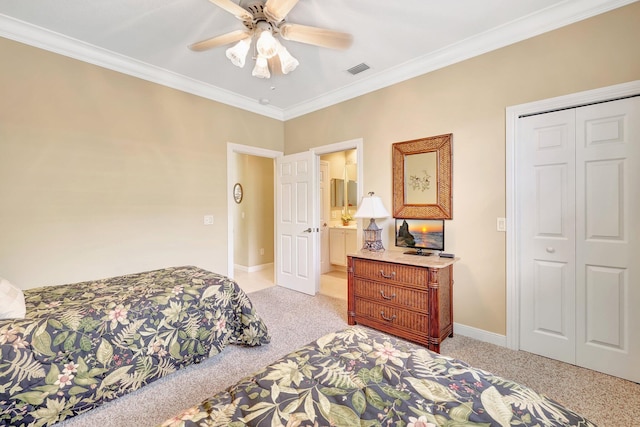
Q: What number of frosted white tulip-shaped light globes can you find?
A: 4